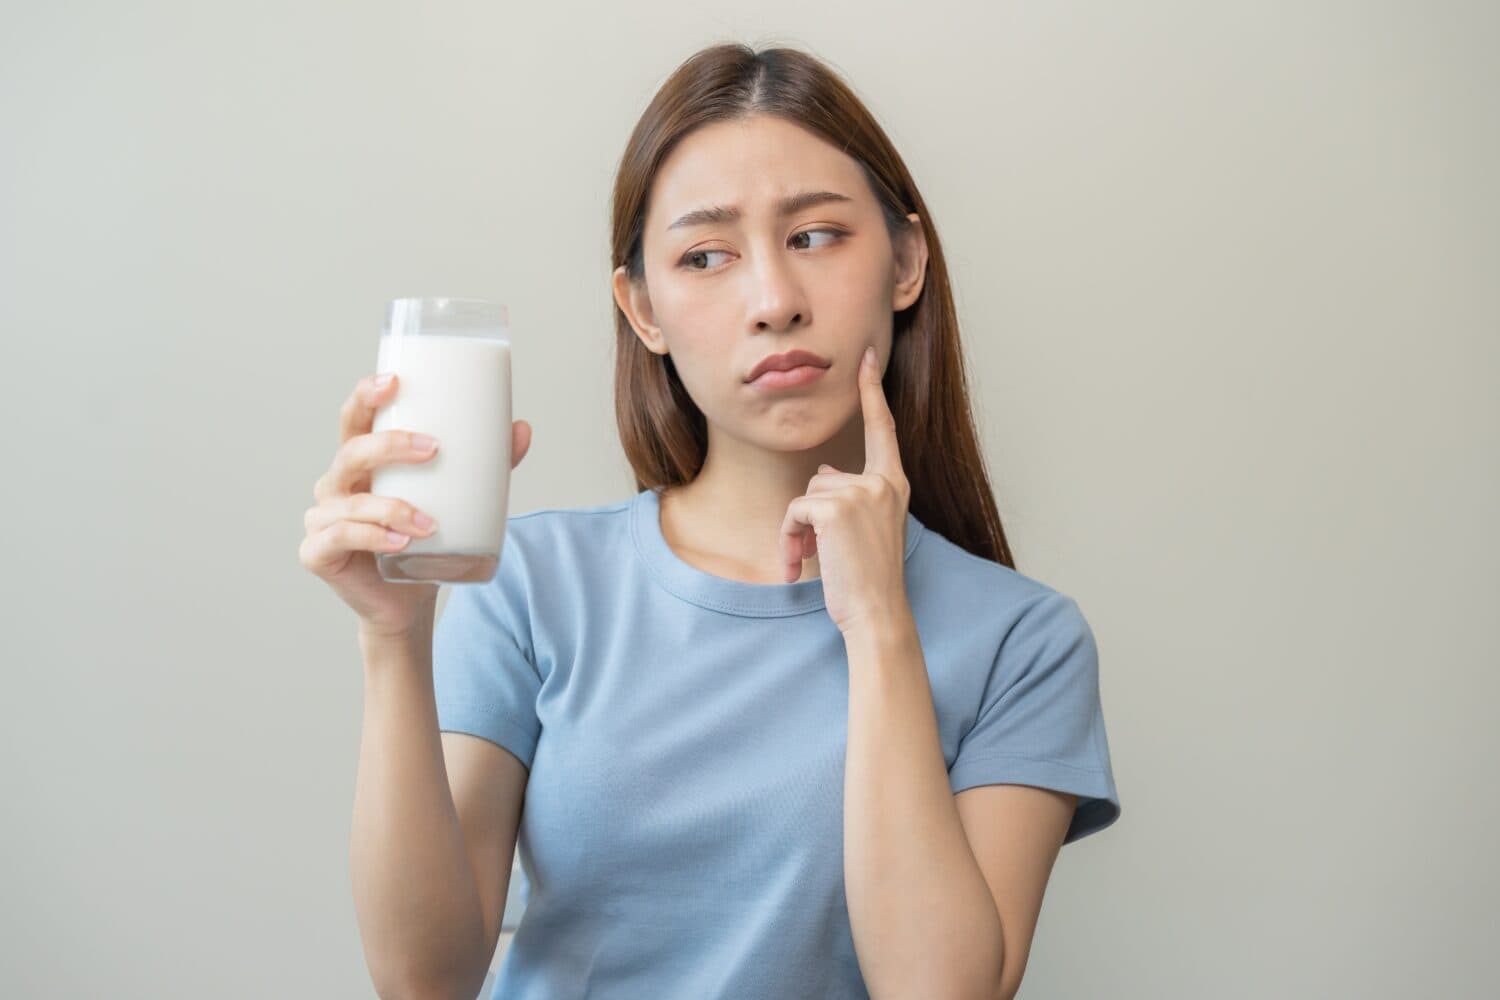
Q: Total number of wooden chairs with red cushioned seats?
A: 0